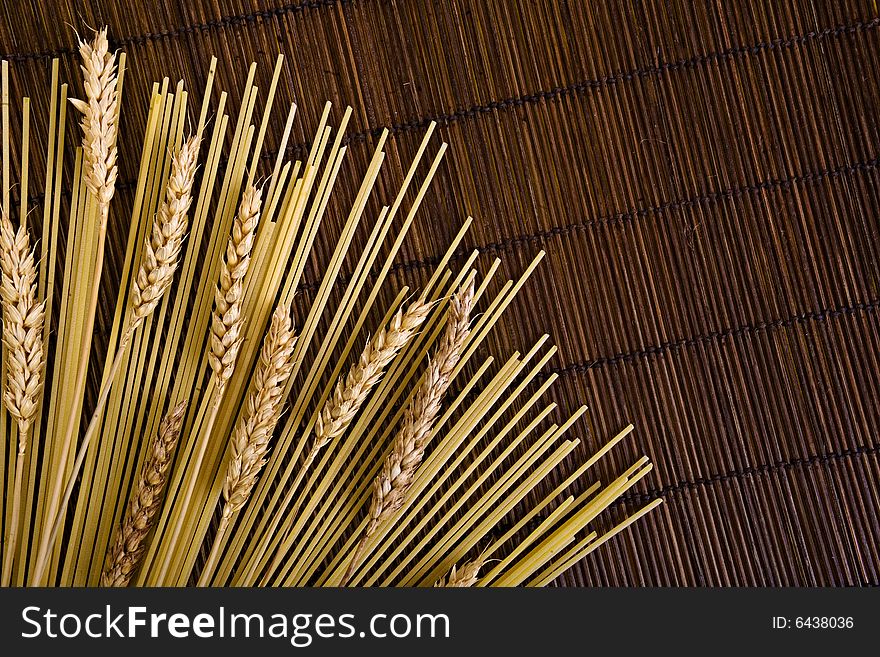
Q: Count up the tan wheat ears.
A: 9